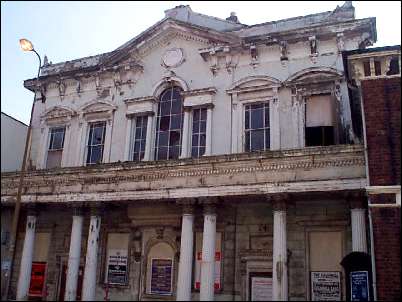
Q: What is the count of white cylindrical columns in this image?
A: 7